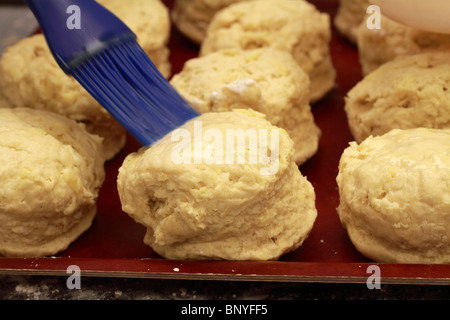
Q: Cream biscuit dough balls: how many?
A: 11